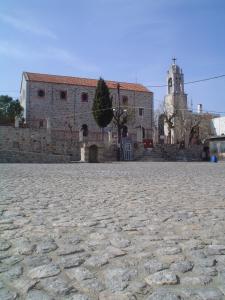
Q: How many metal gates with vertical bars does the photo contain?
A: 1